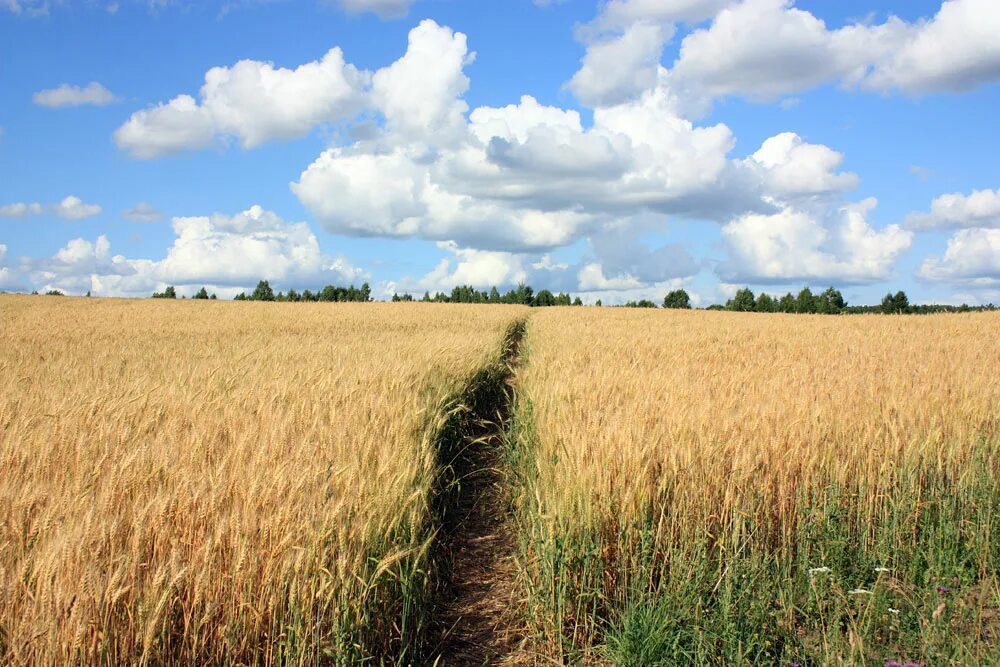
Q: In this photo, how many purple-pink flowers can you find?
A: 4